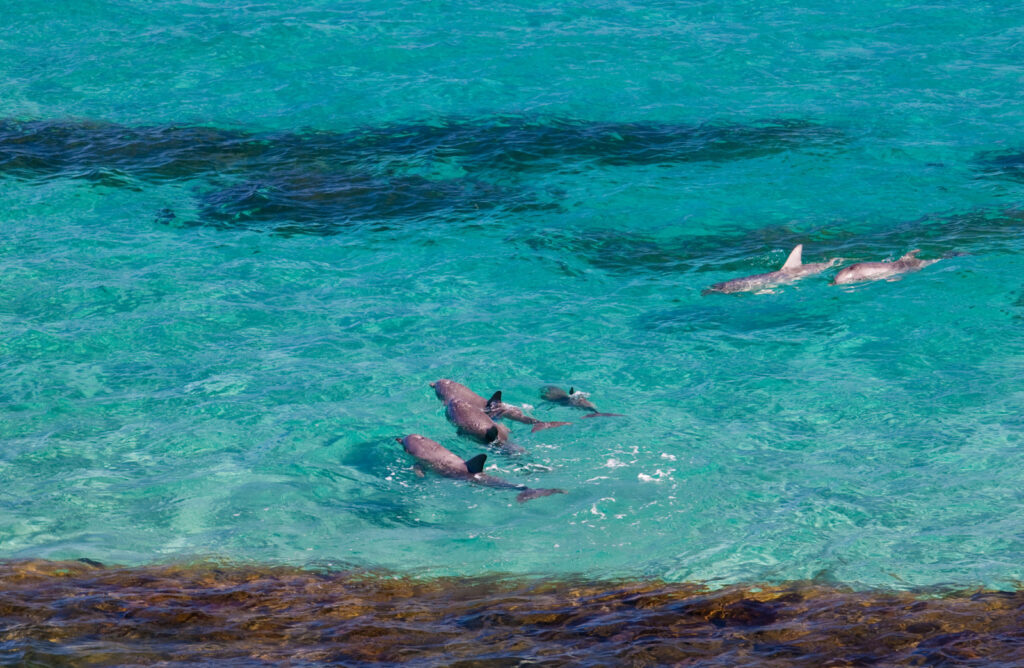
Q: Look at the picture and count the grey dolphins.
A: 6